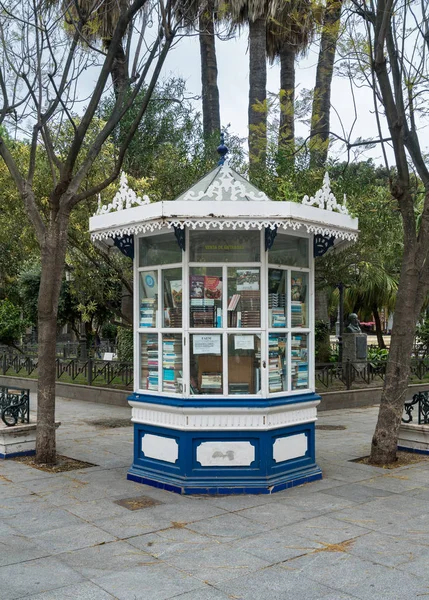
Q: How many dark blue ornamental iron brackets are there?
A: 4